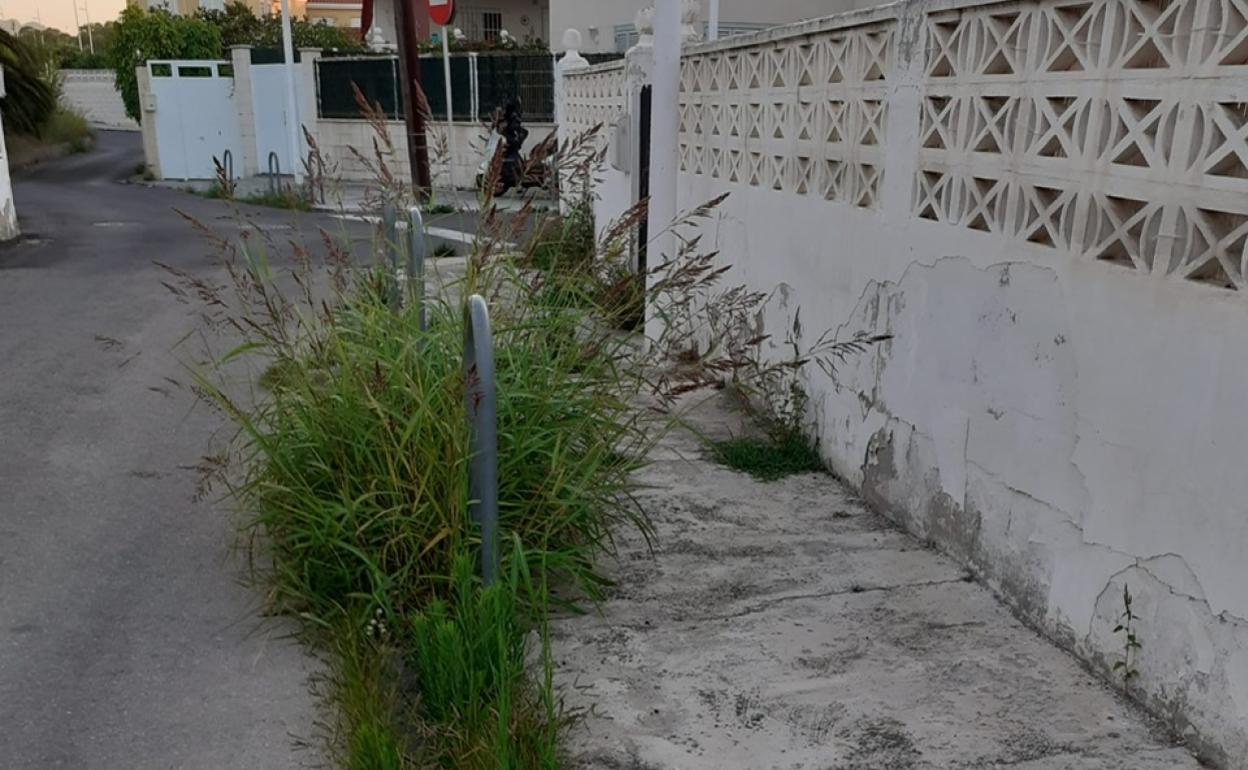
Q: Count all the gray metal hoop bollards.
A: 6